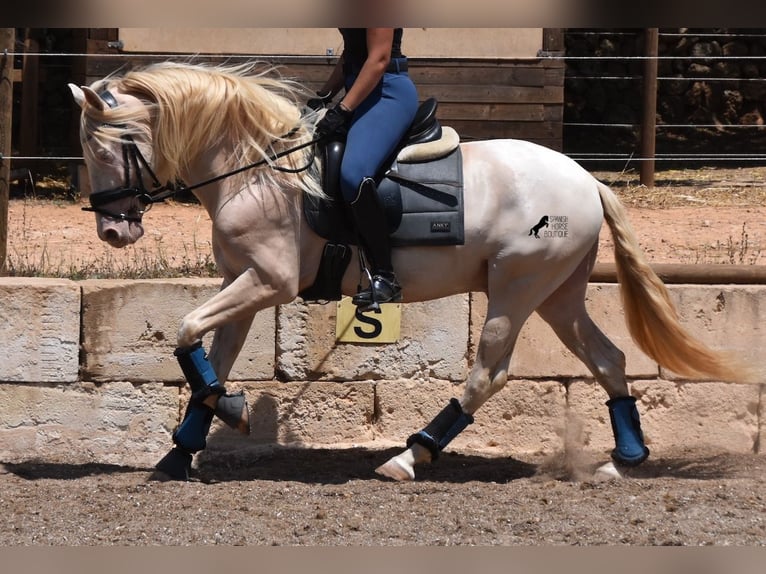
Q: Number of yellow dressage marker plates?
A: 1